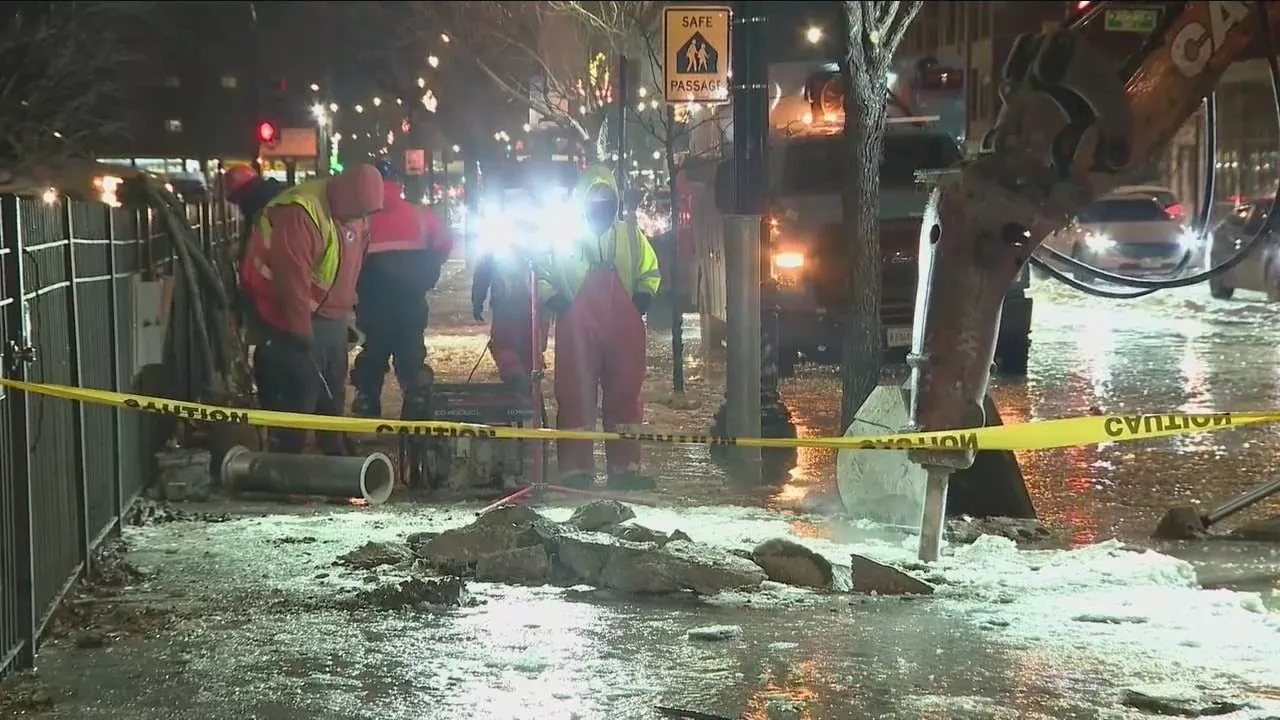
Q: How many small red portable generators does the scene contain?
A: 1